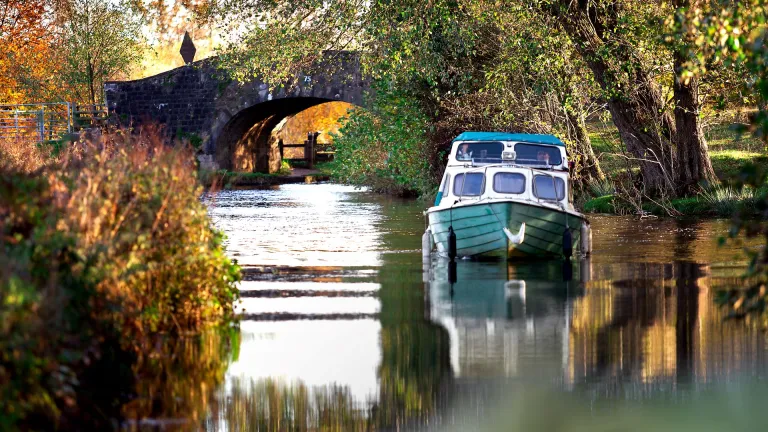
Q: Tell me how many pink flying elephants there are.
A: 0